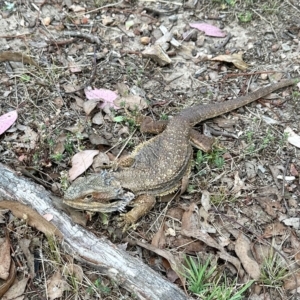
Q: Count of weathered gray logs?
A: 1